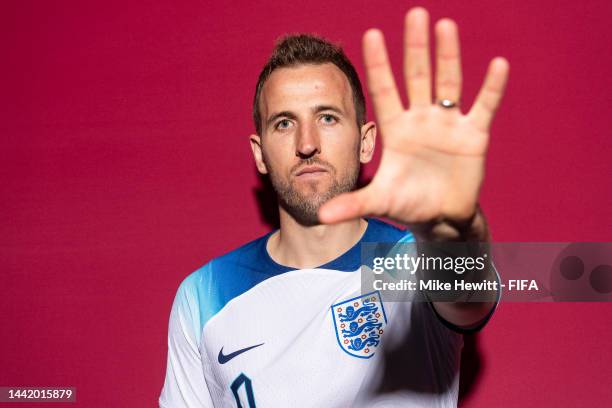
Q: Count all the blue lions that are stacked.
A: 3